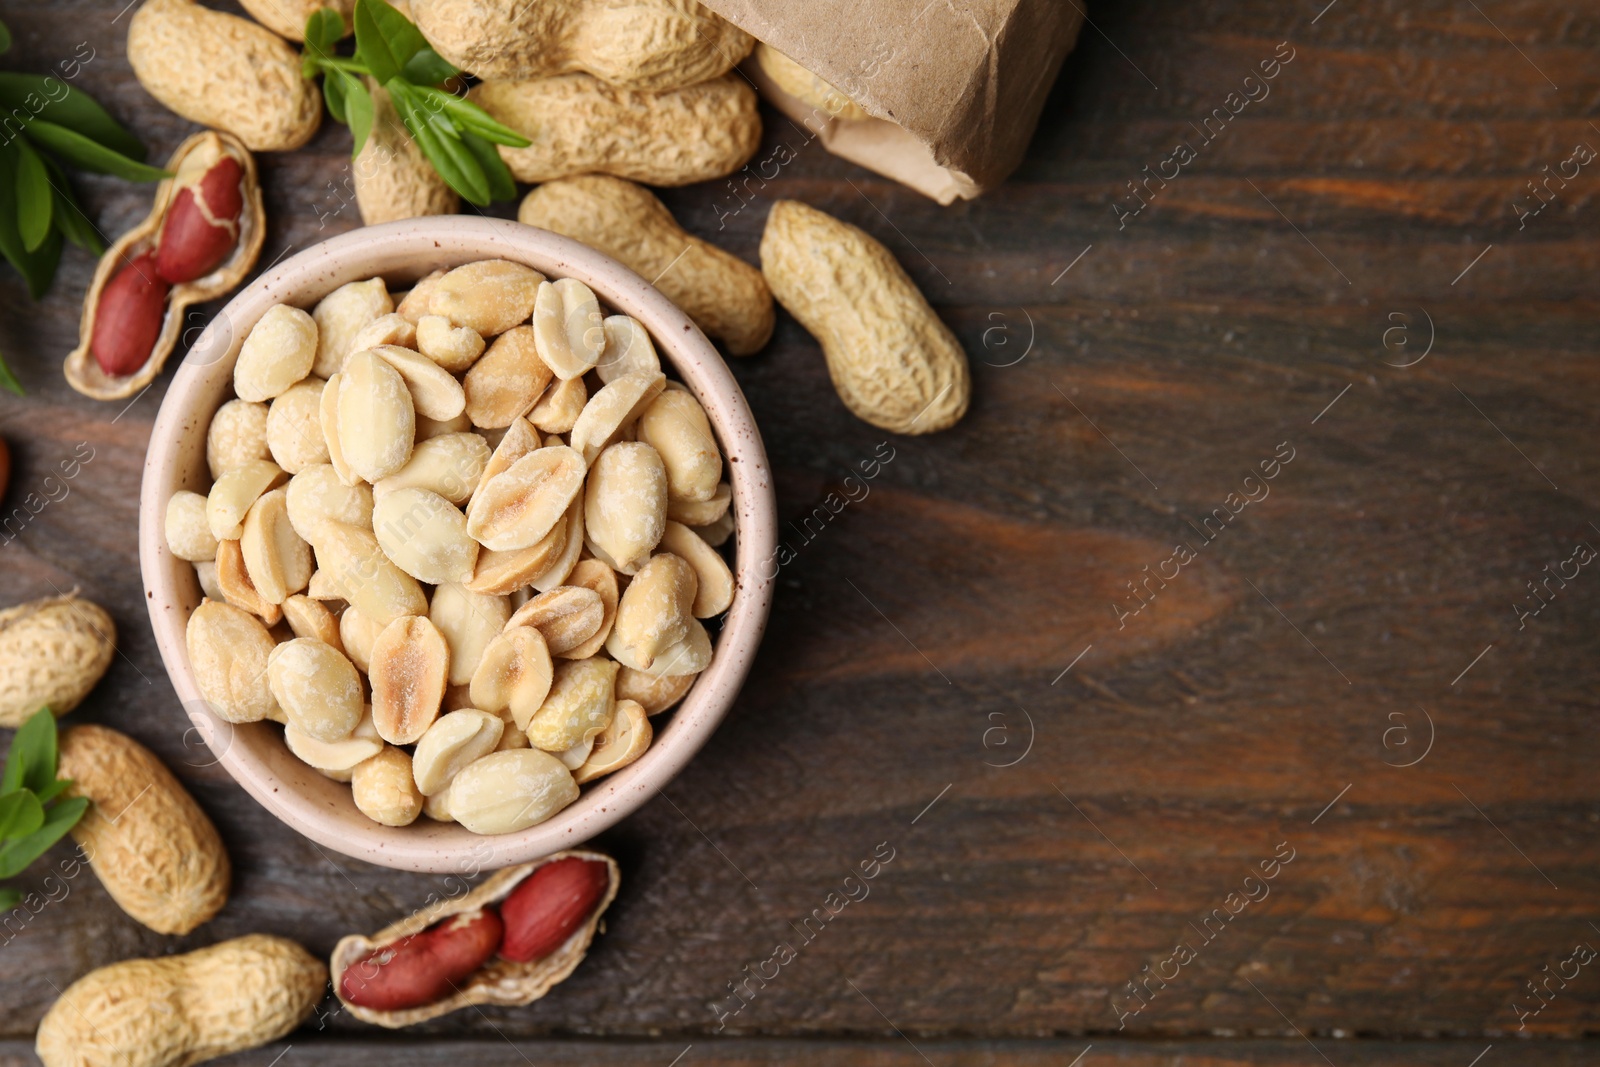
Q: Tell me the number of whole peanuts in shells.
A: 11